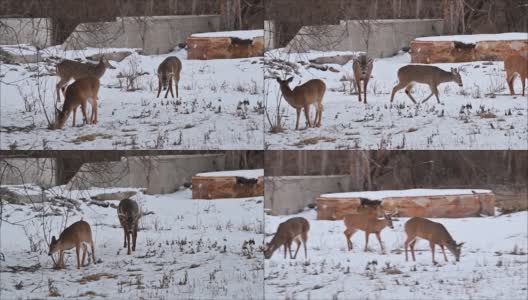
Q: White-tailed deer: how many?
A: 12